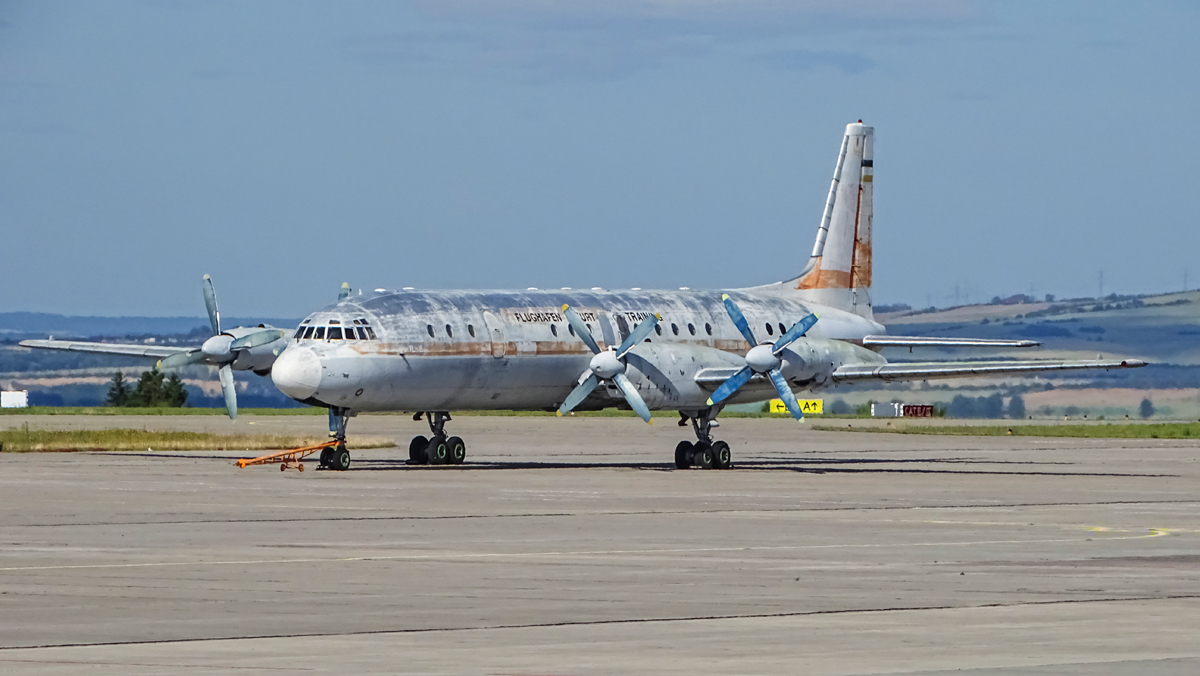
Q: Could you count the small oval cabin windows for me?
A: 14